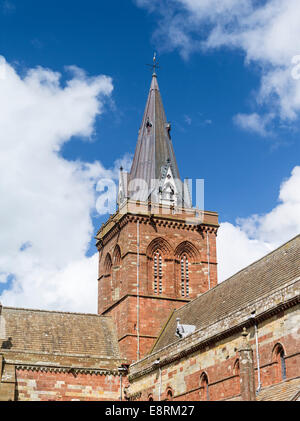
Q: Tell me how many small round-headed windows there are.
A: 5